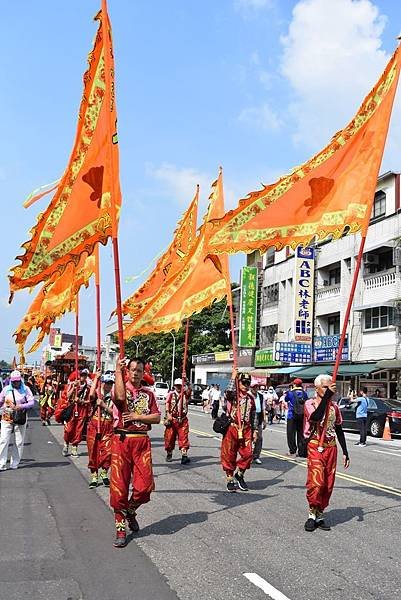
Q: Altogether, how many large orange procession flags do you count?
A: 6